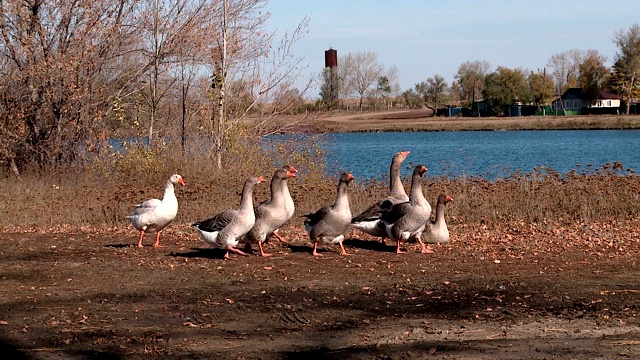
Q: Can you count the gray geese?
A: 7